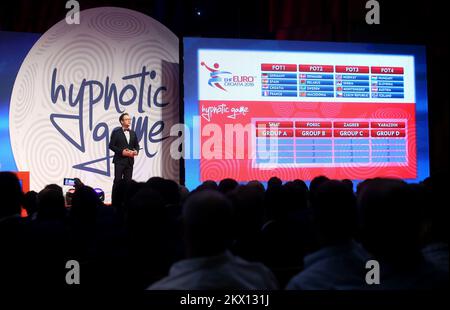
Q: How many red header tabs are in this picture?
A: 12